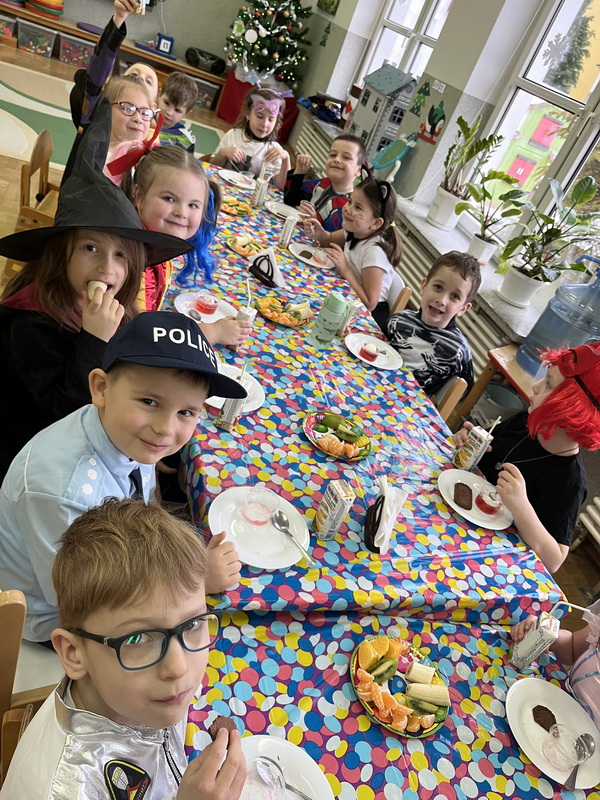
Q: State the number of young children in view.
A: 13